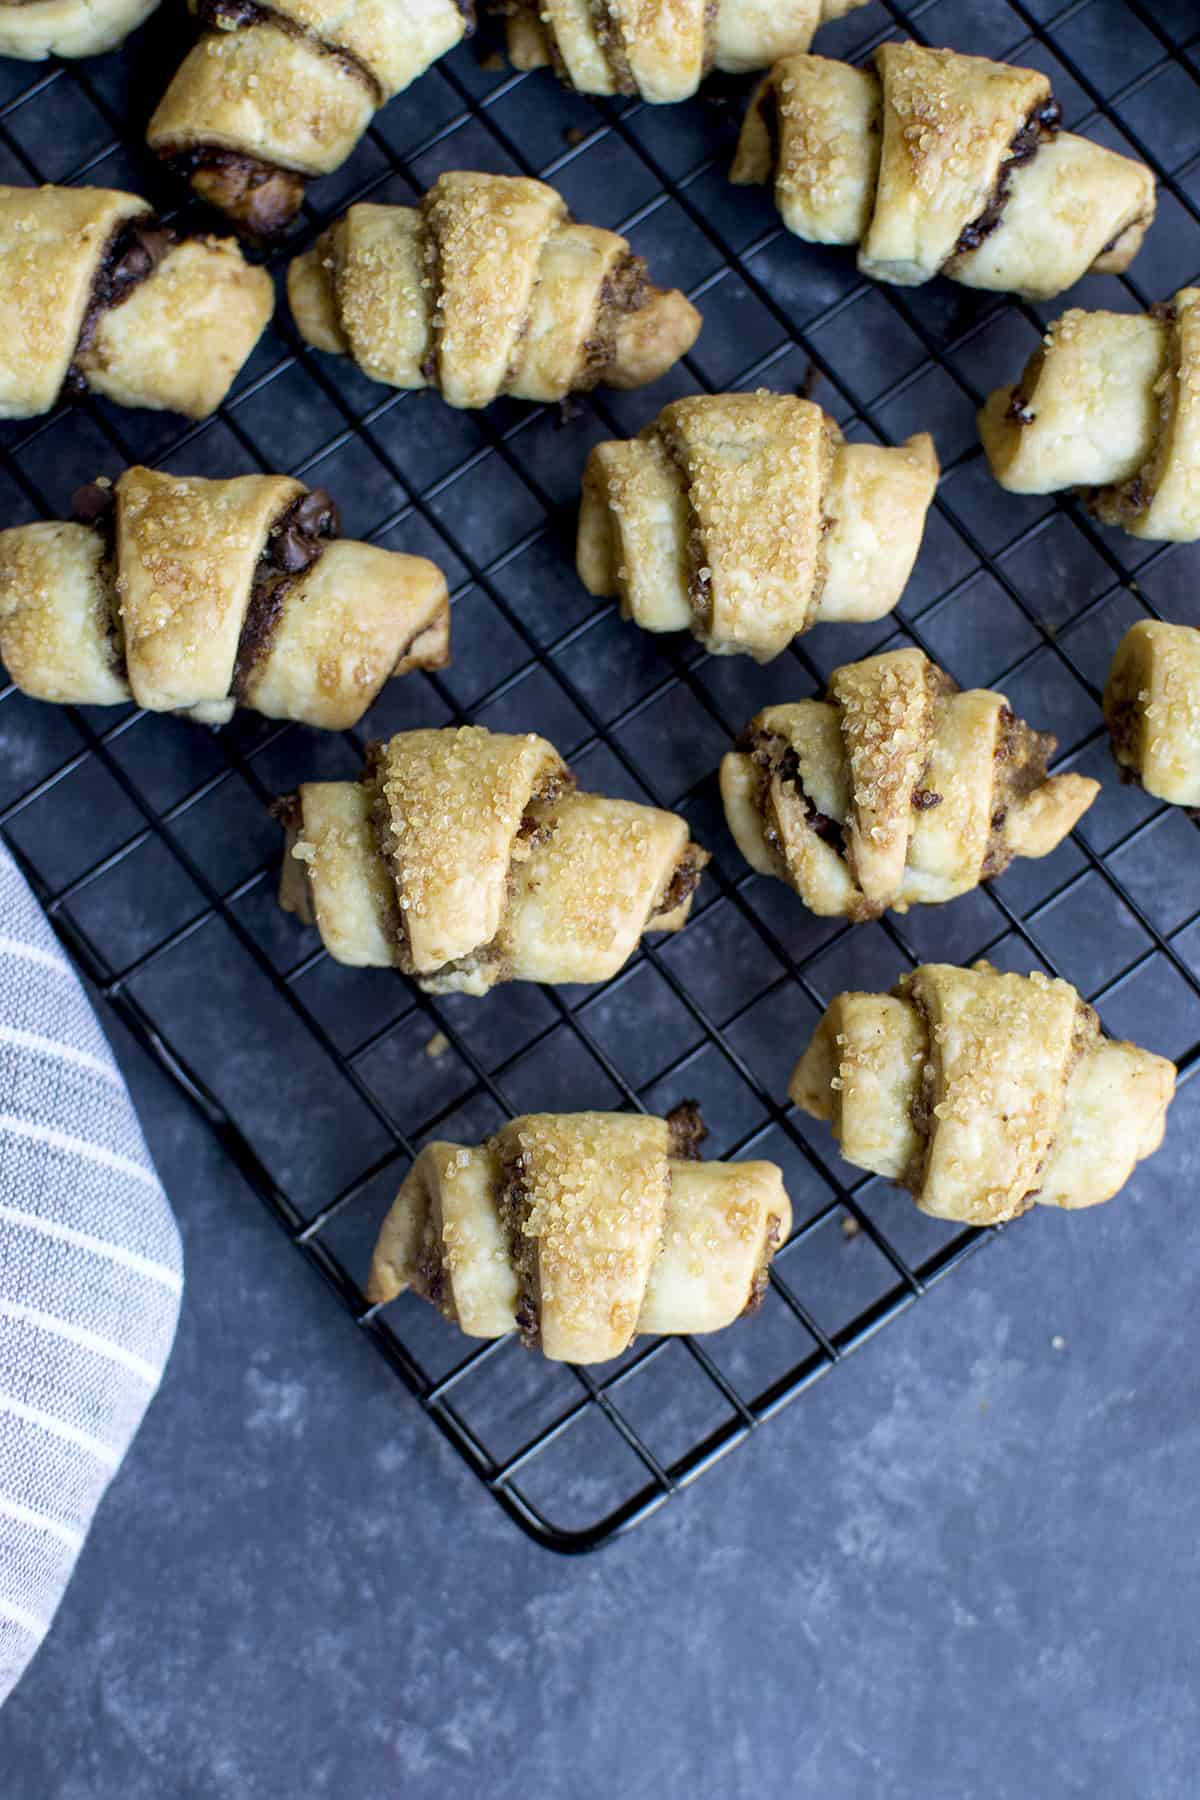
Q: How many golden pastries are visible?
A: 14